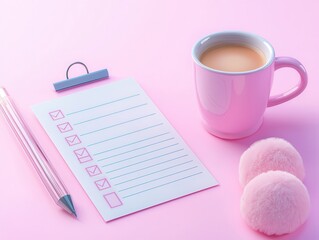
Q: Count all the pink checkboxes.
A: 7